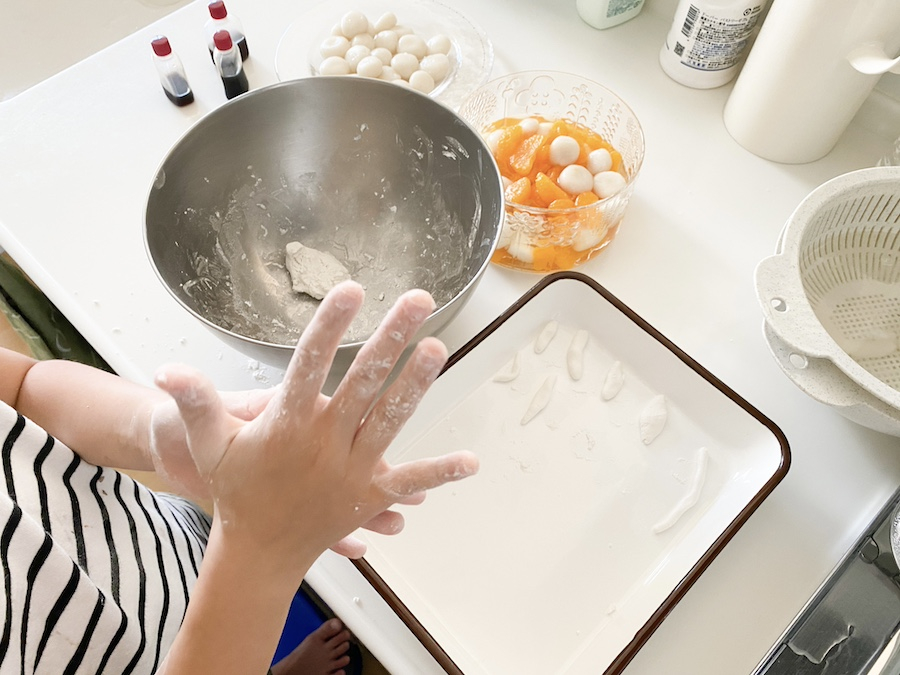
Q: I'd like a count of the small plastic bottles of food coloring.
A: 3